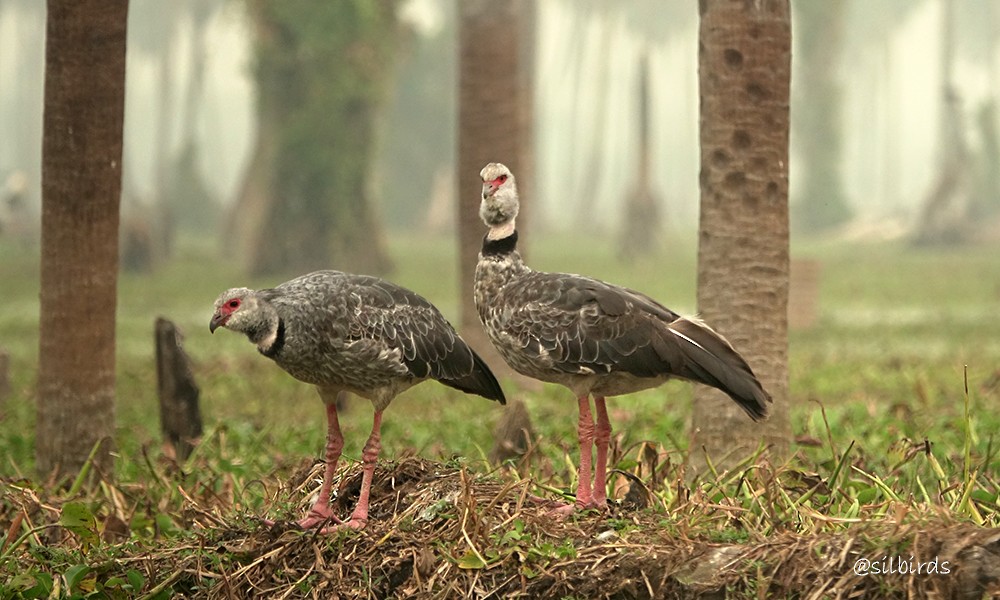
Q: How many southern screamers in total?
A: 2